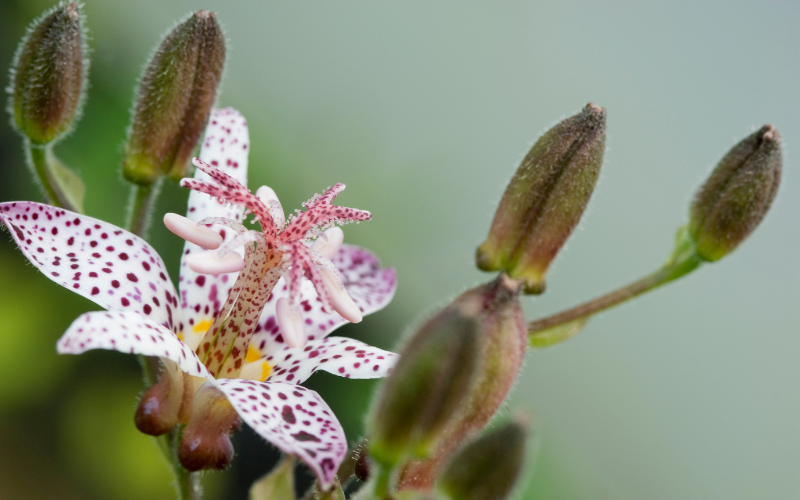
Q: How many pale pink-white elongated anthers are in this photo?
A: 6